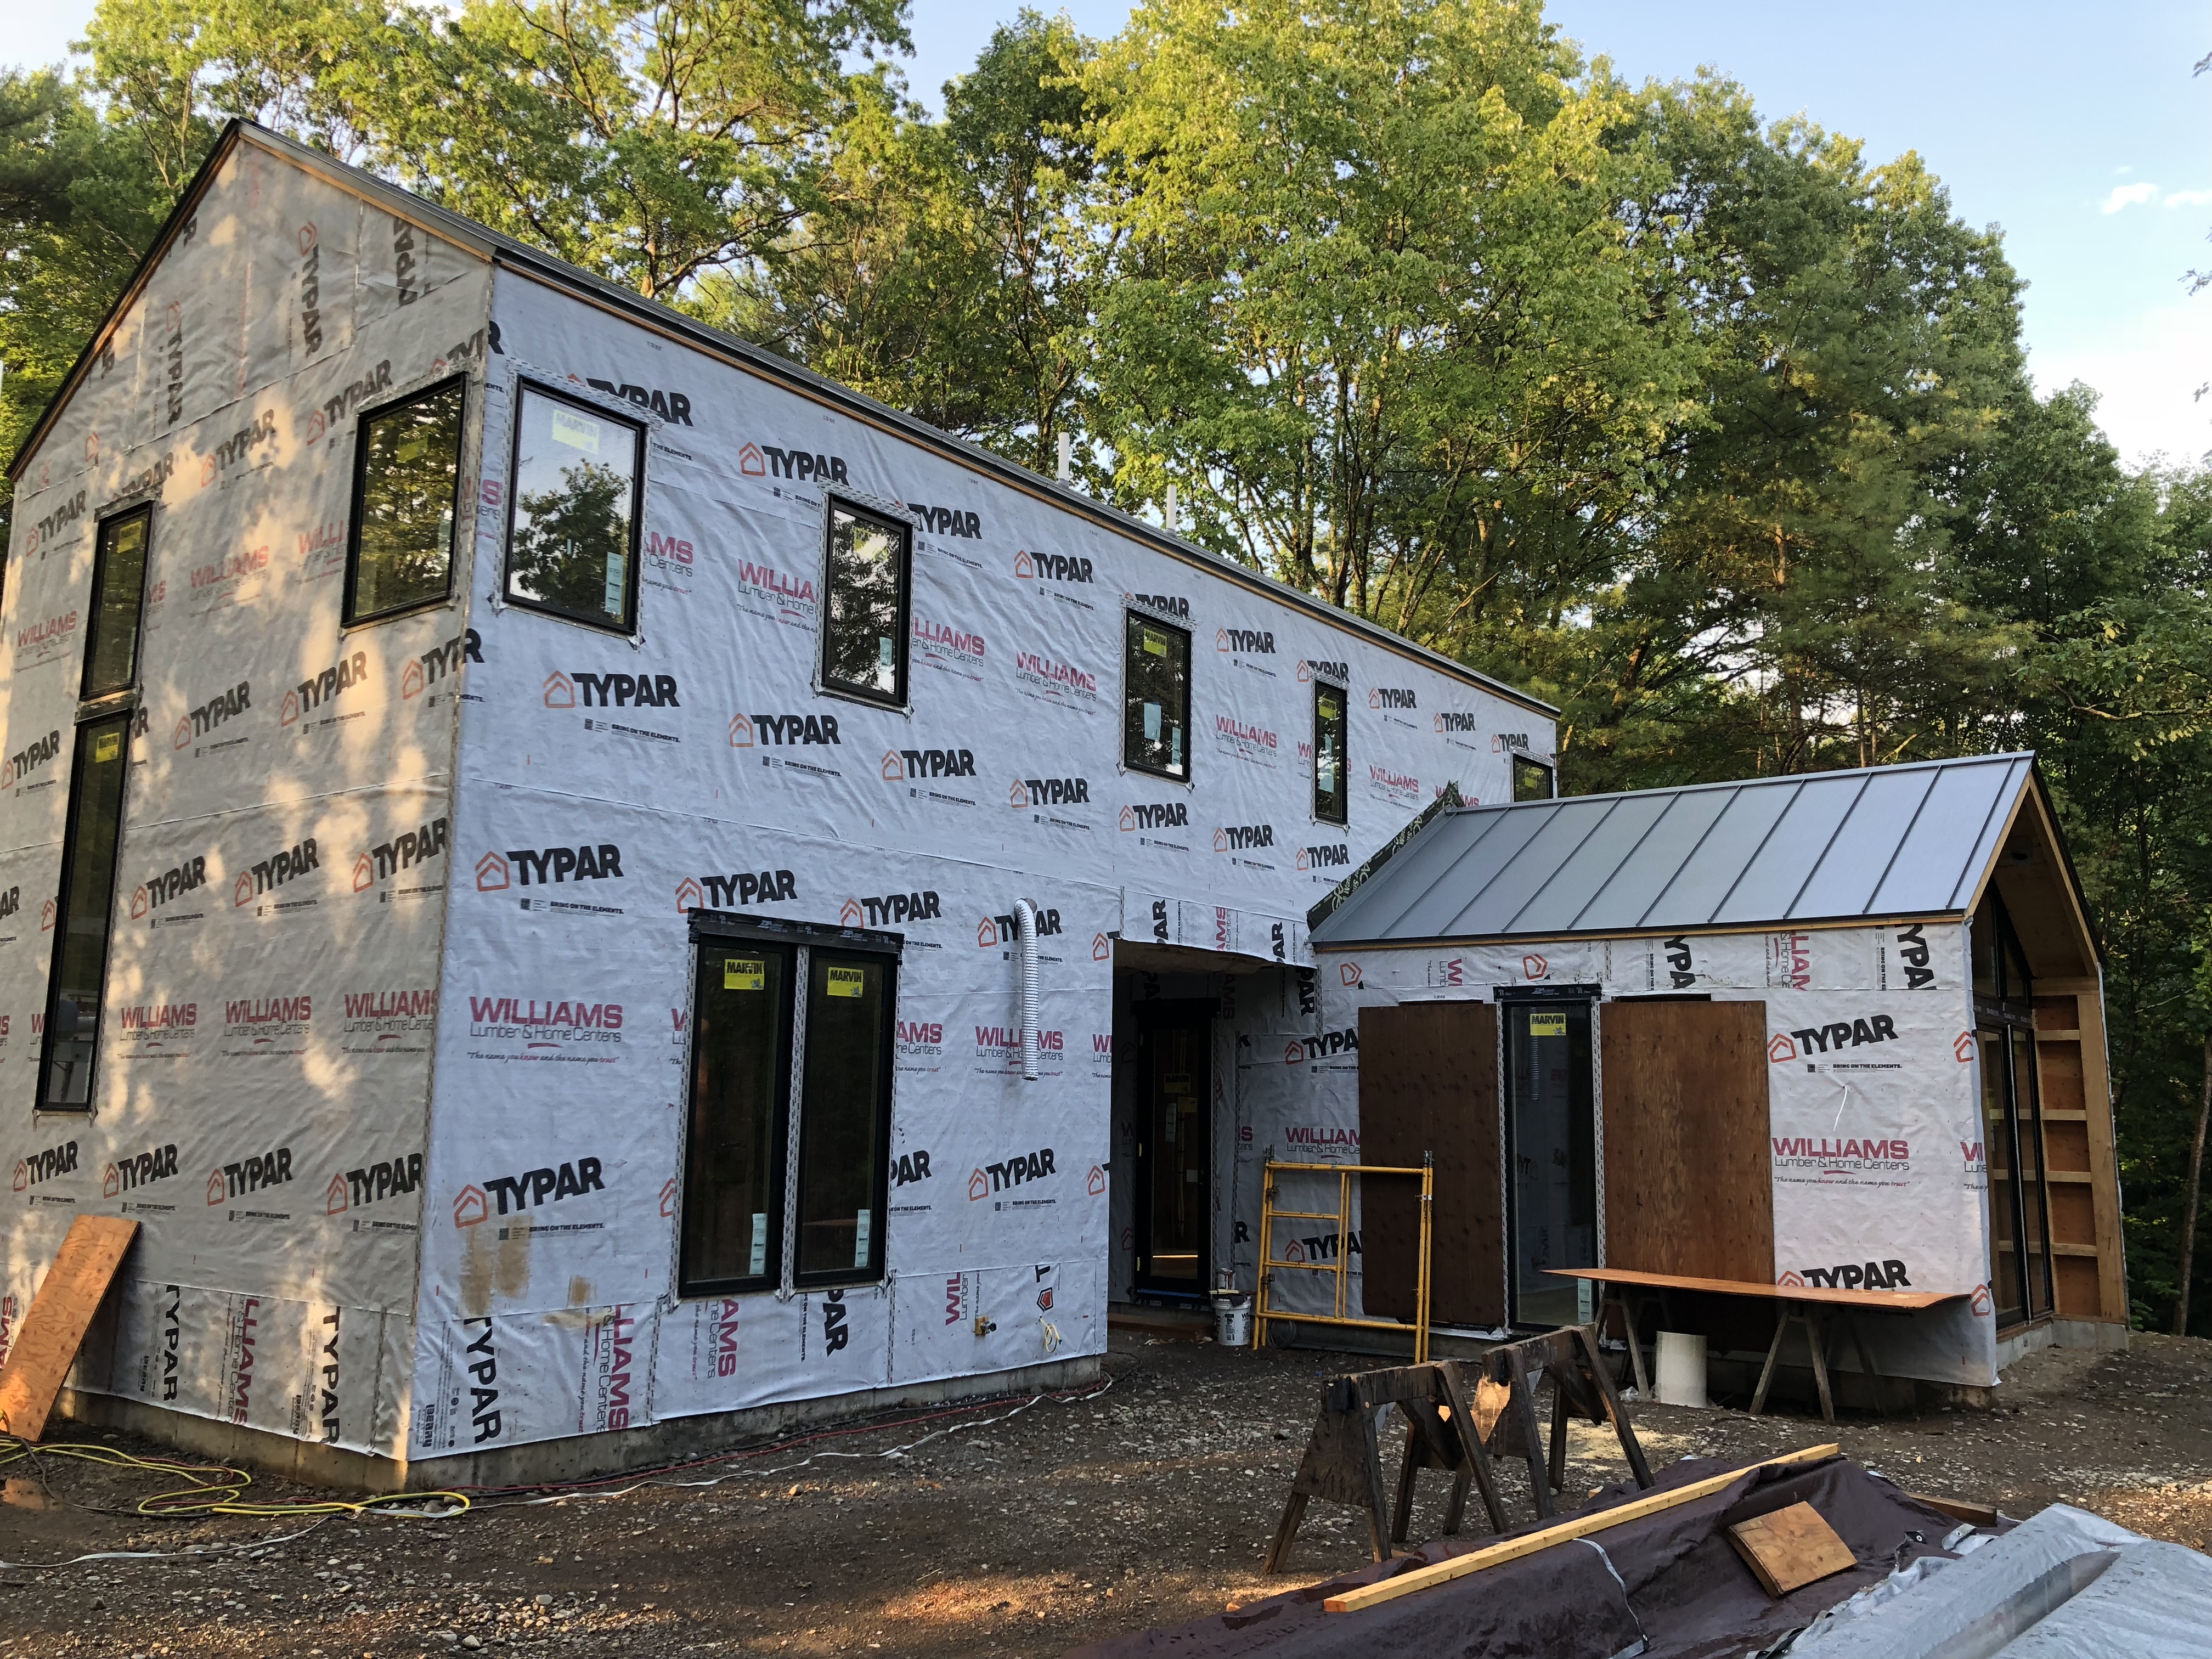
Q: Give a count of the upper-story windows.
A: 7